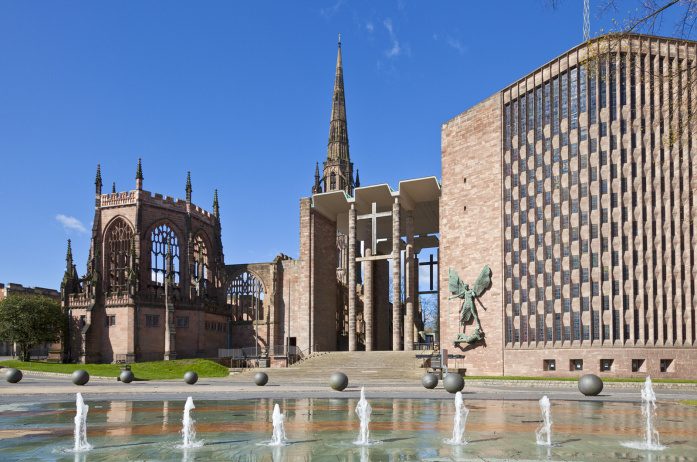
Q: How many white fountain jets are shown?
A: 7